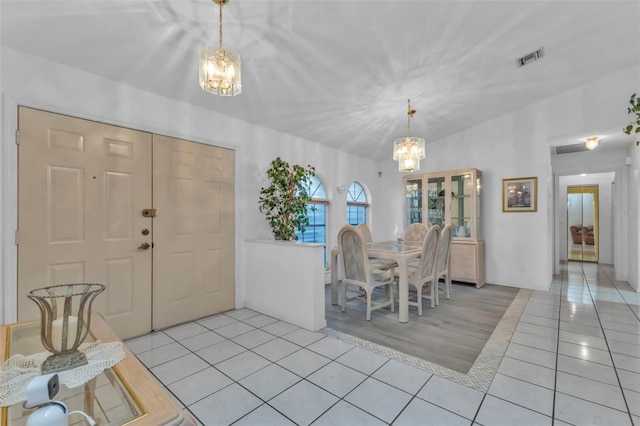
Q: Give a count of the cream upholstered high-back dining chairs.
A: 5